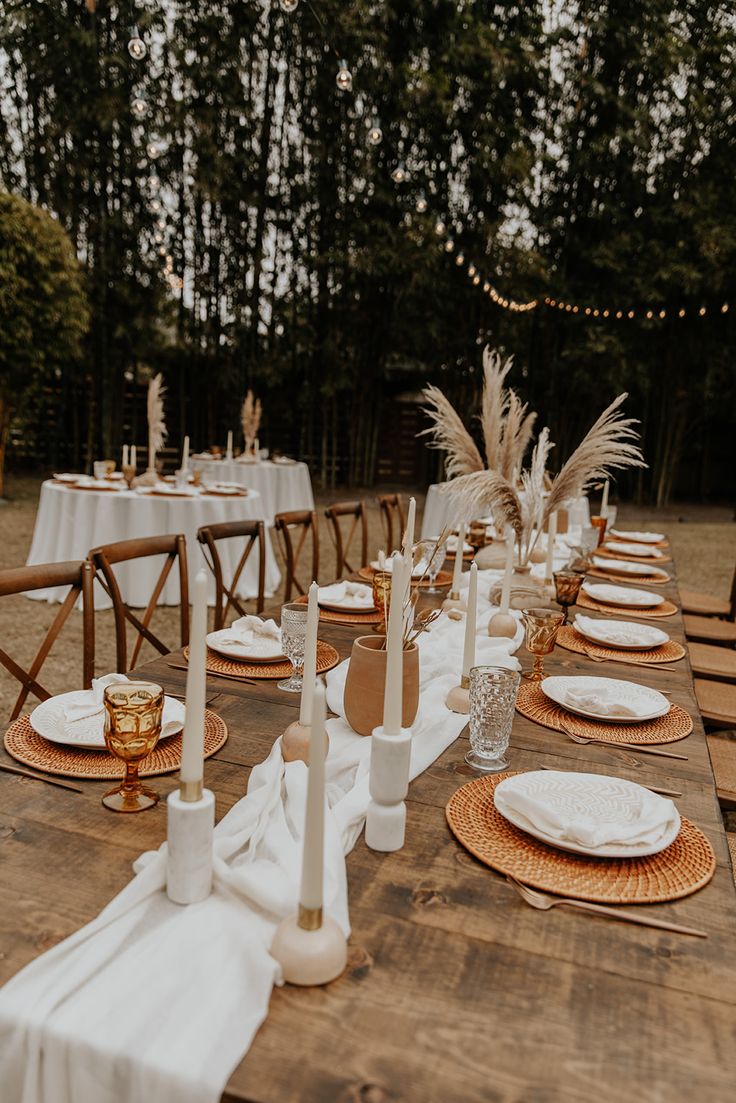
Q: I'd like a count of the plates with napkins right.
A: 7